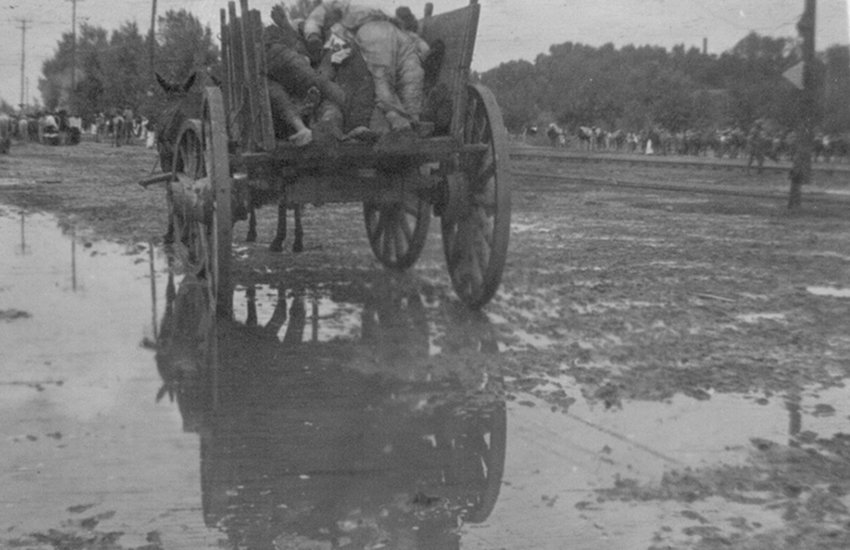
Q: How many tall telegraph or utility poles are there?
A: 4